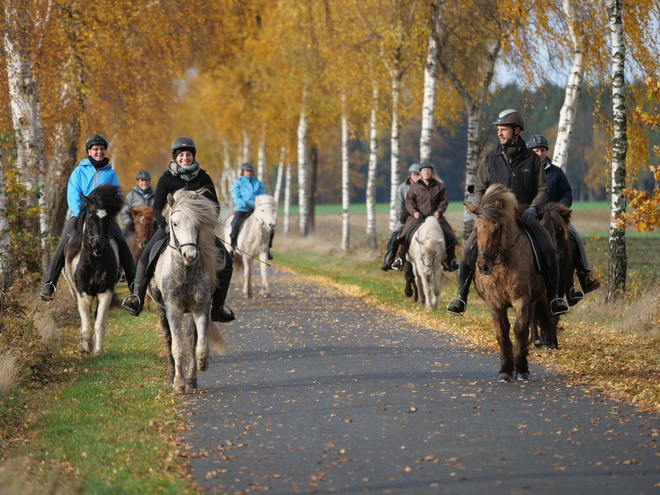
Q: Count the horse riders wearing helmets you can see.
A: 8